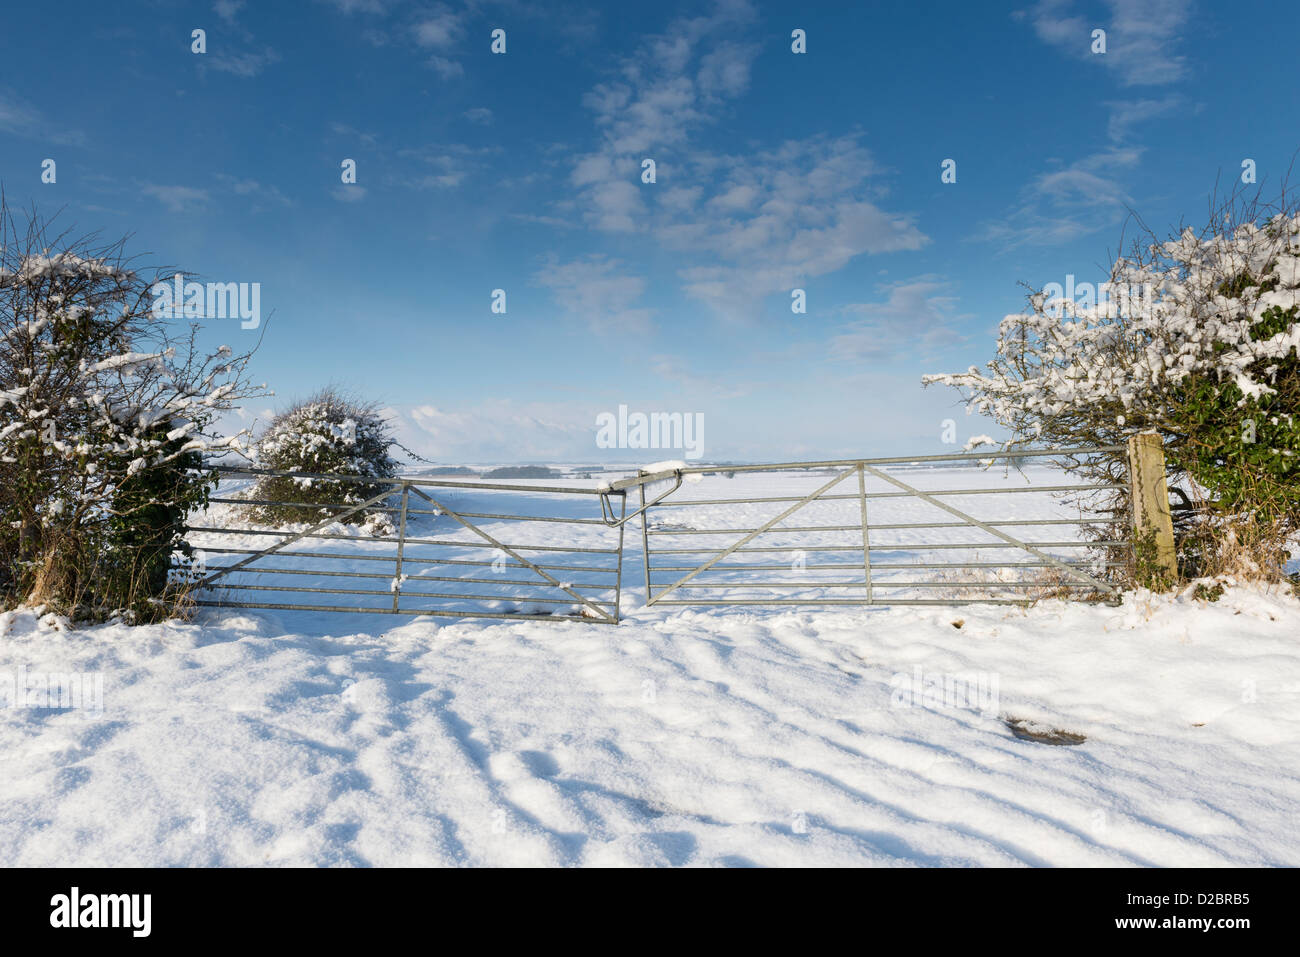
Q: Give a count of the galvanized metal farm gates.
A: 2